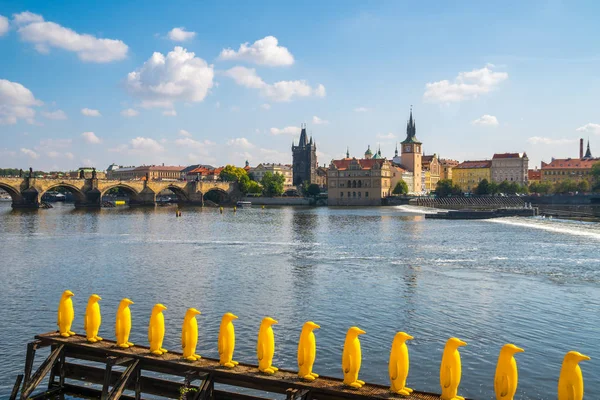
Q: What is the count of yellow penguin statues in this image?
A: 13